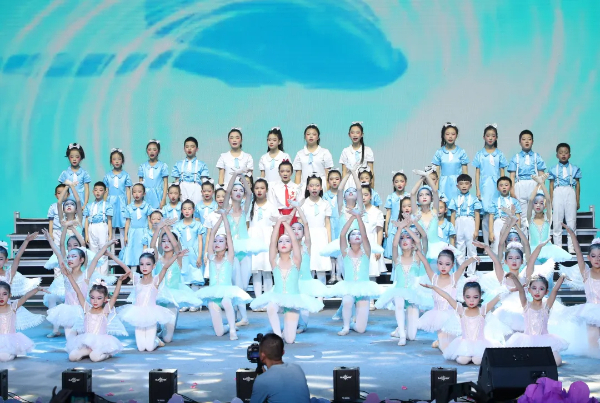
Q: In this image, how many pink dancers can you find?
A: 10